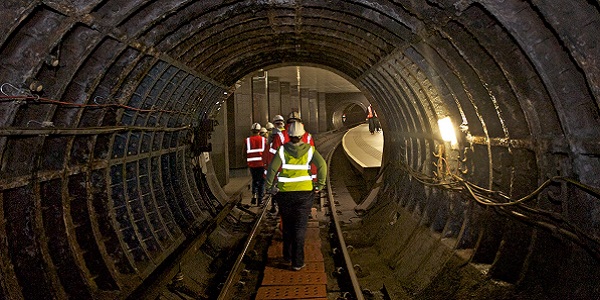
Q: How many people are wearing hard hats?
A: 6